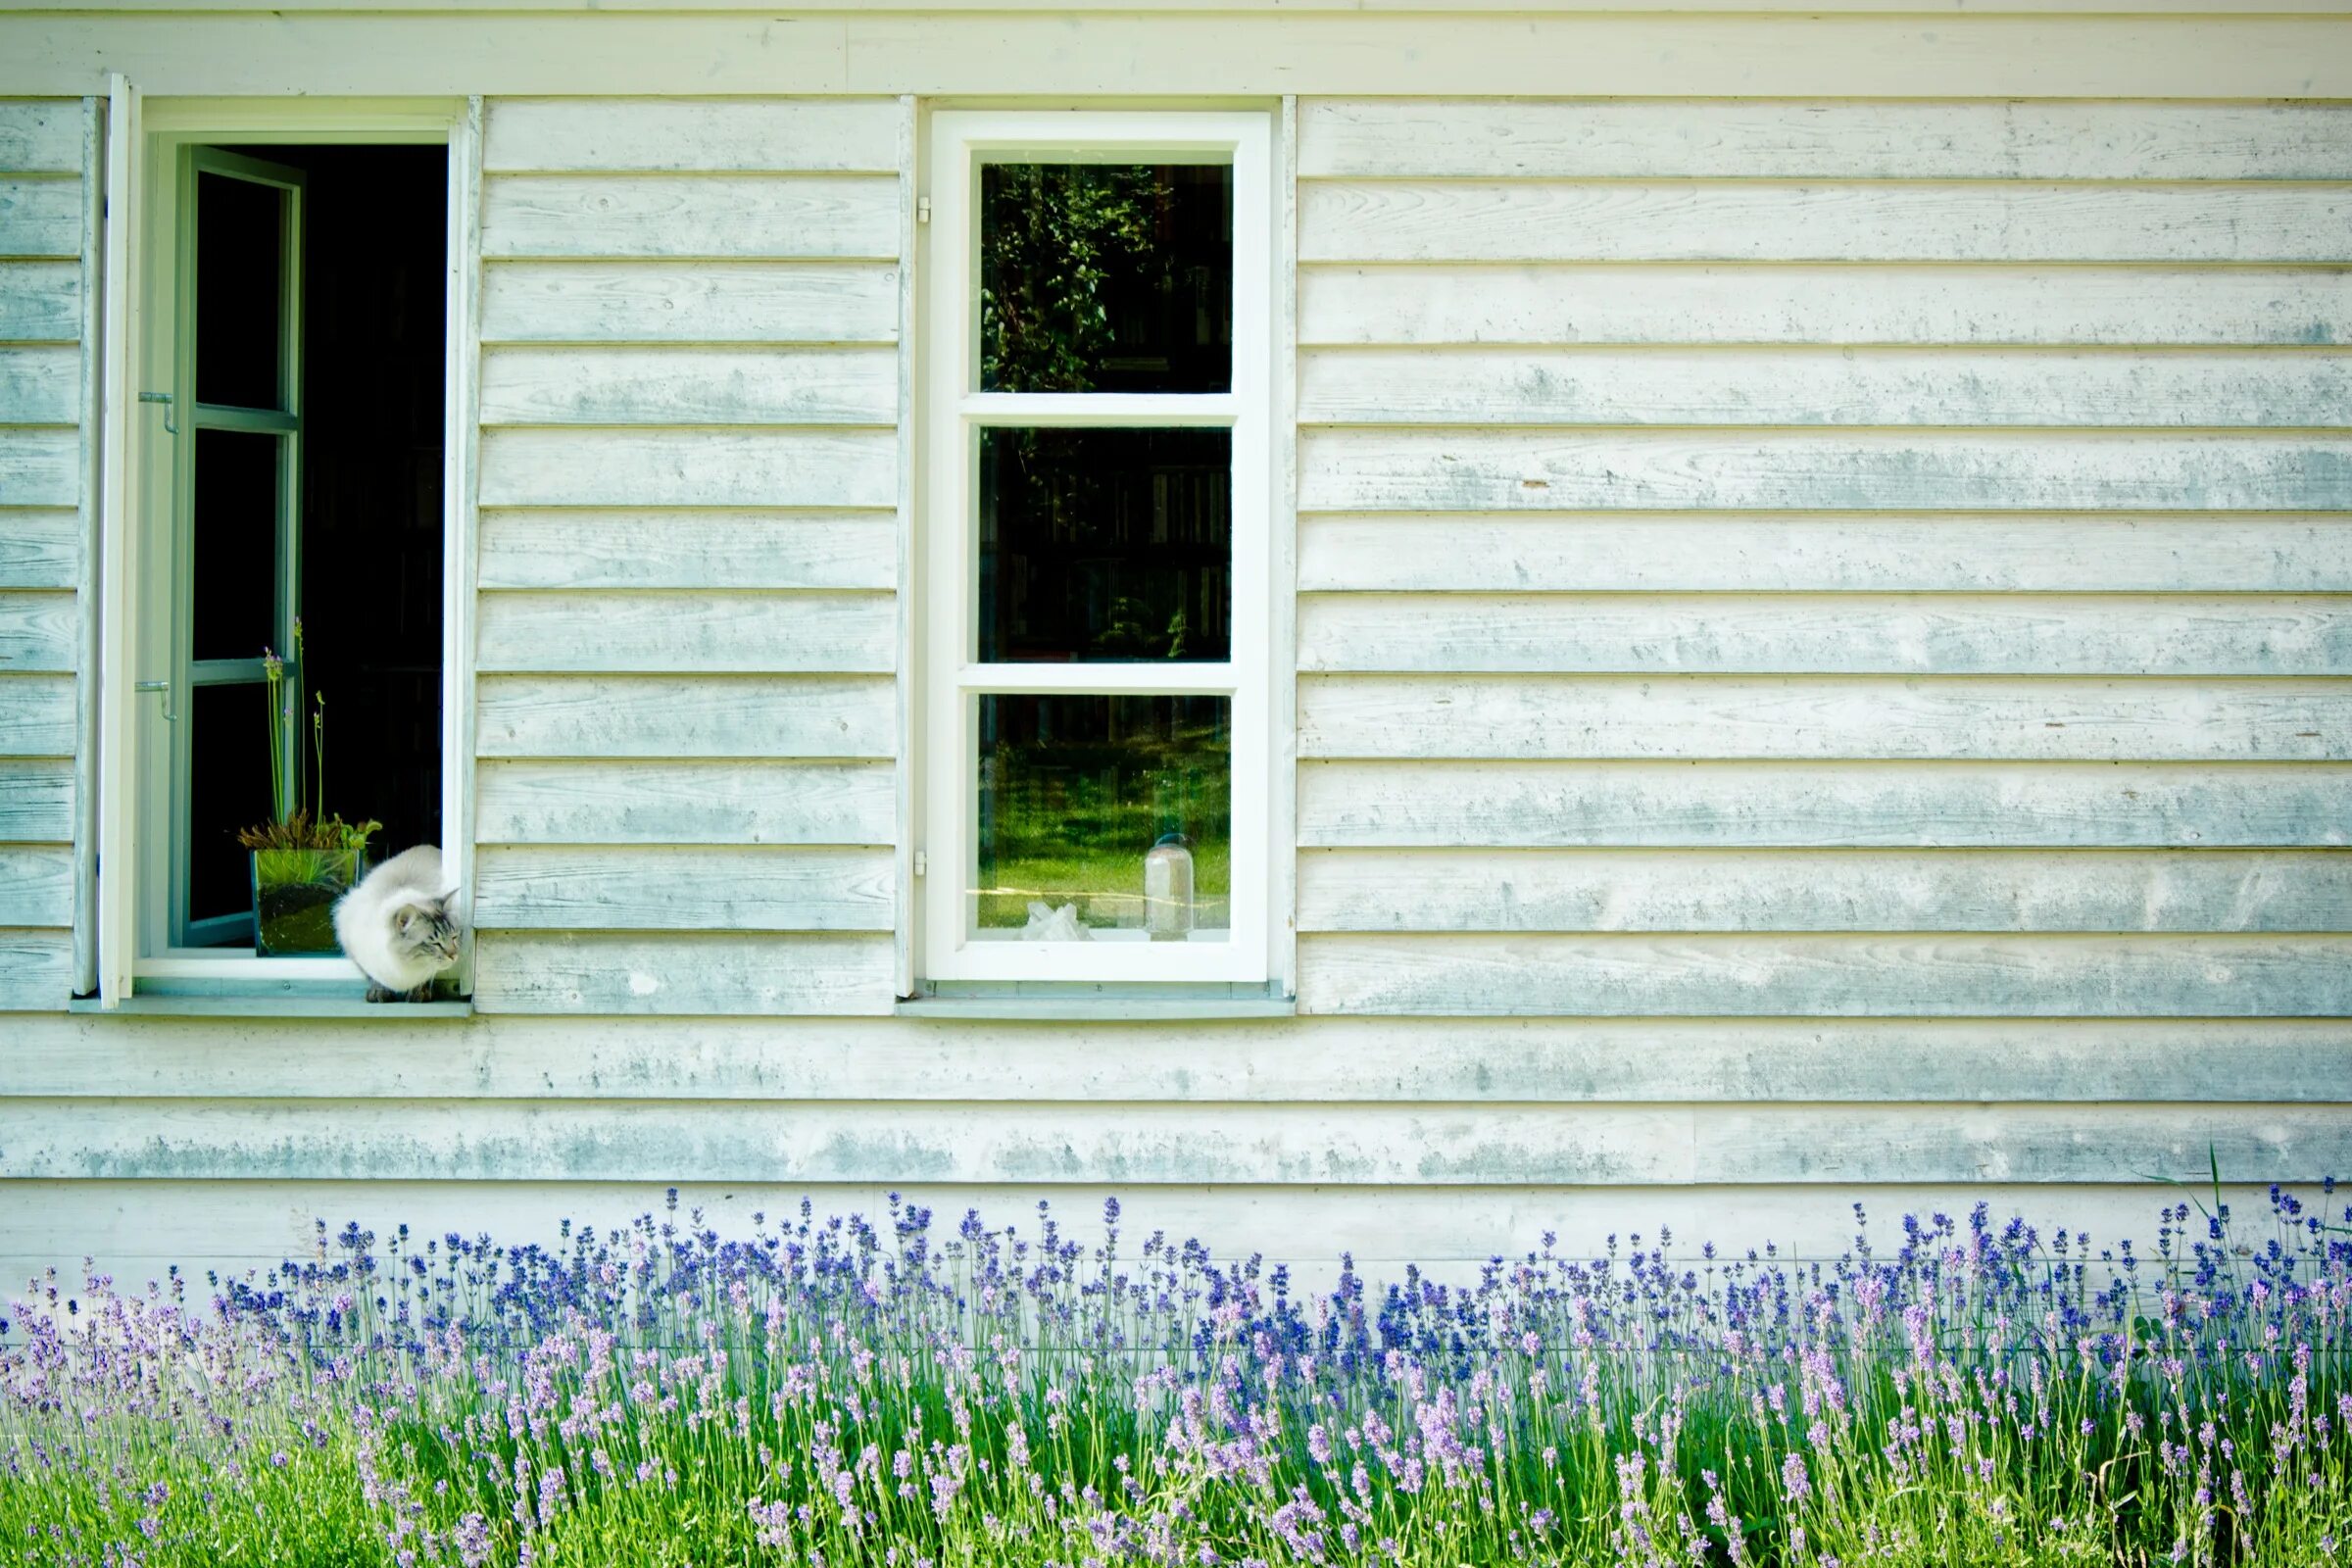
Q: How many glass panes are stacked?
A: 3